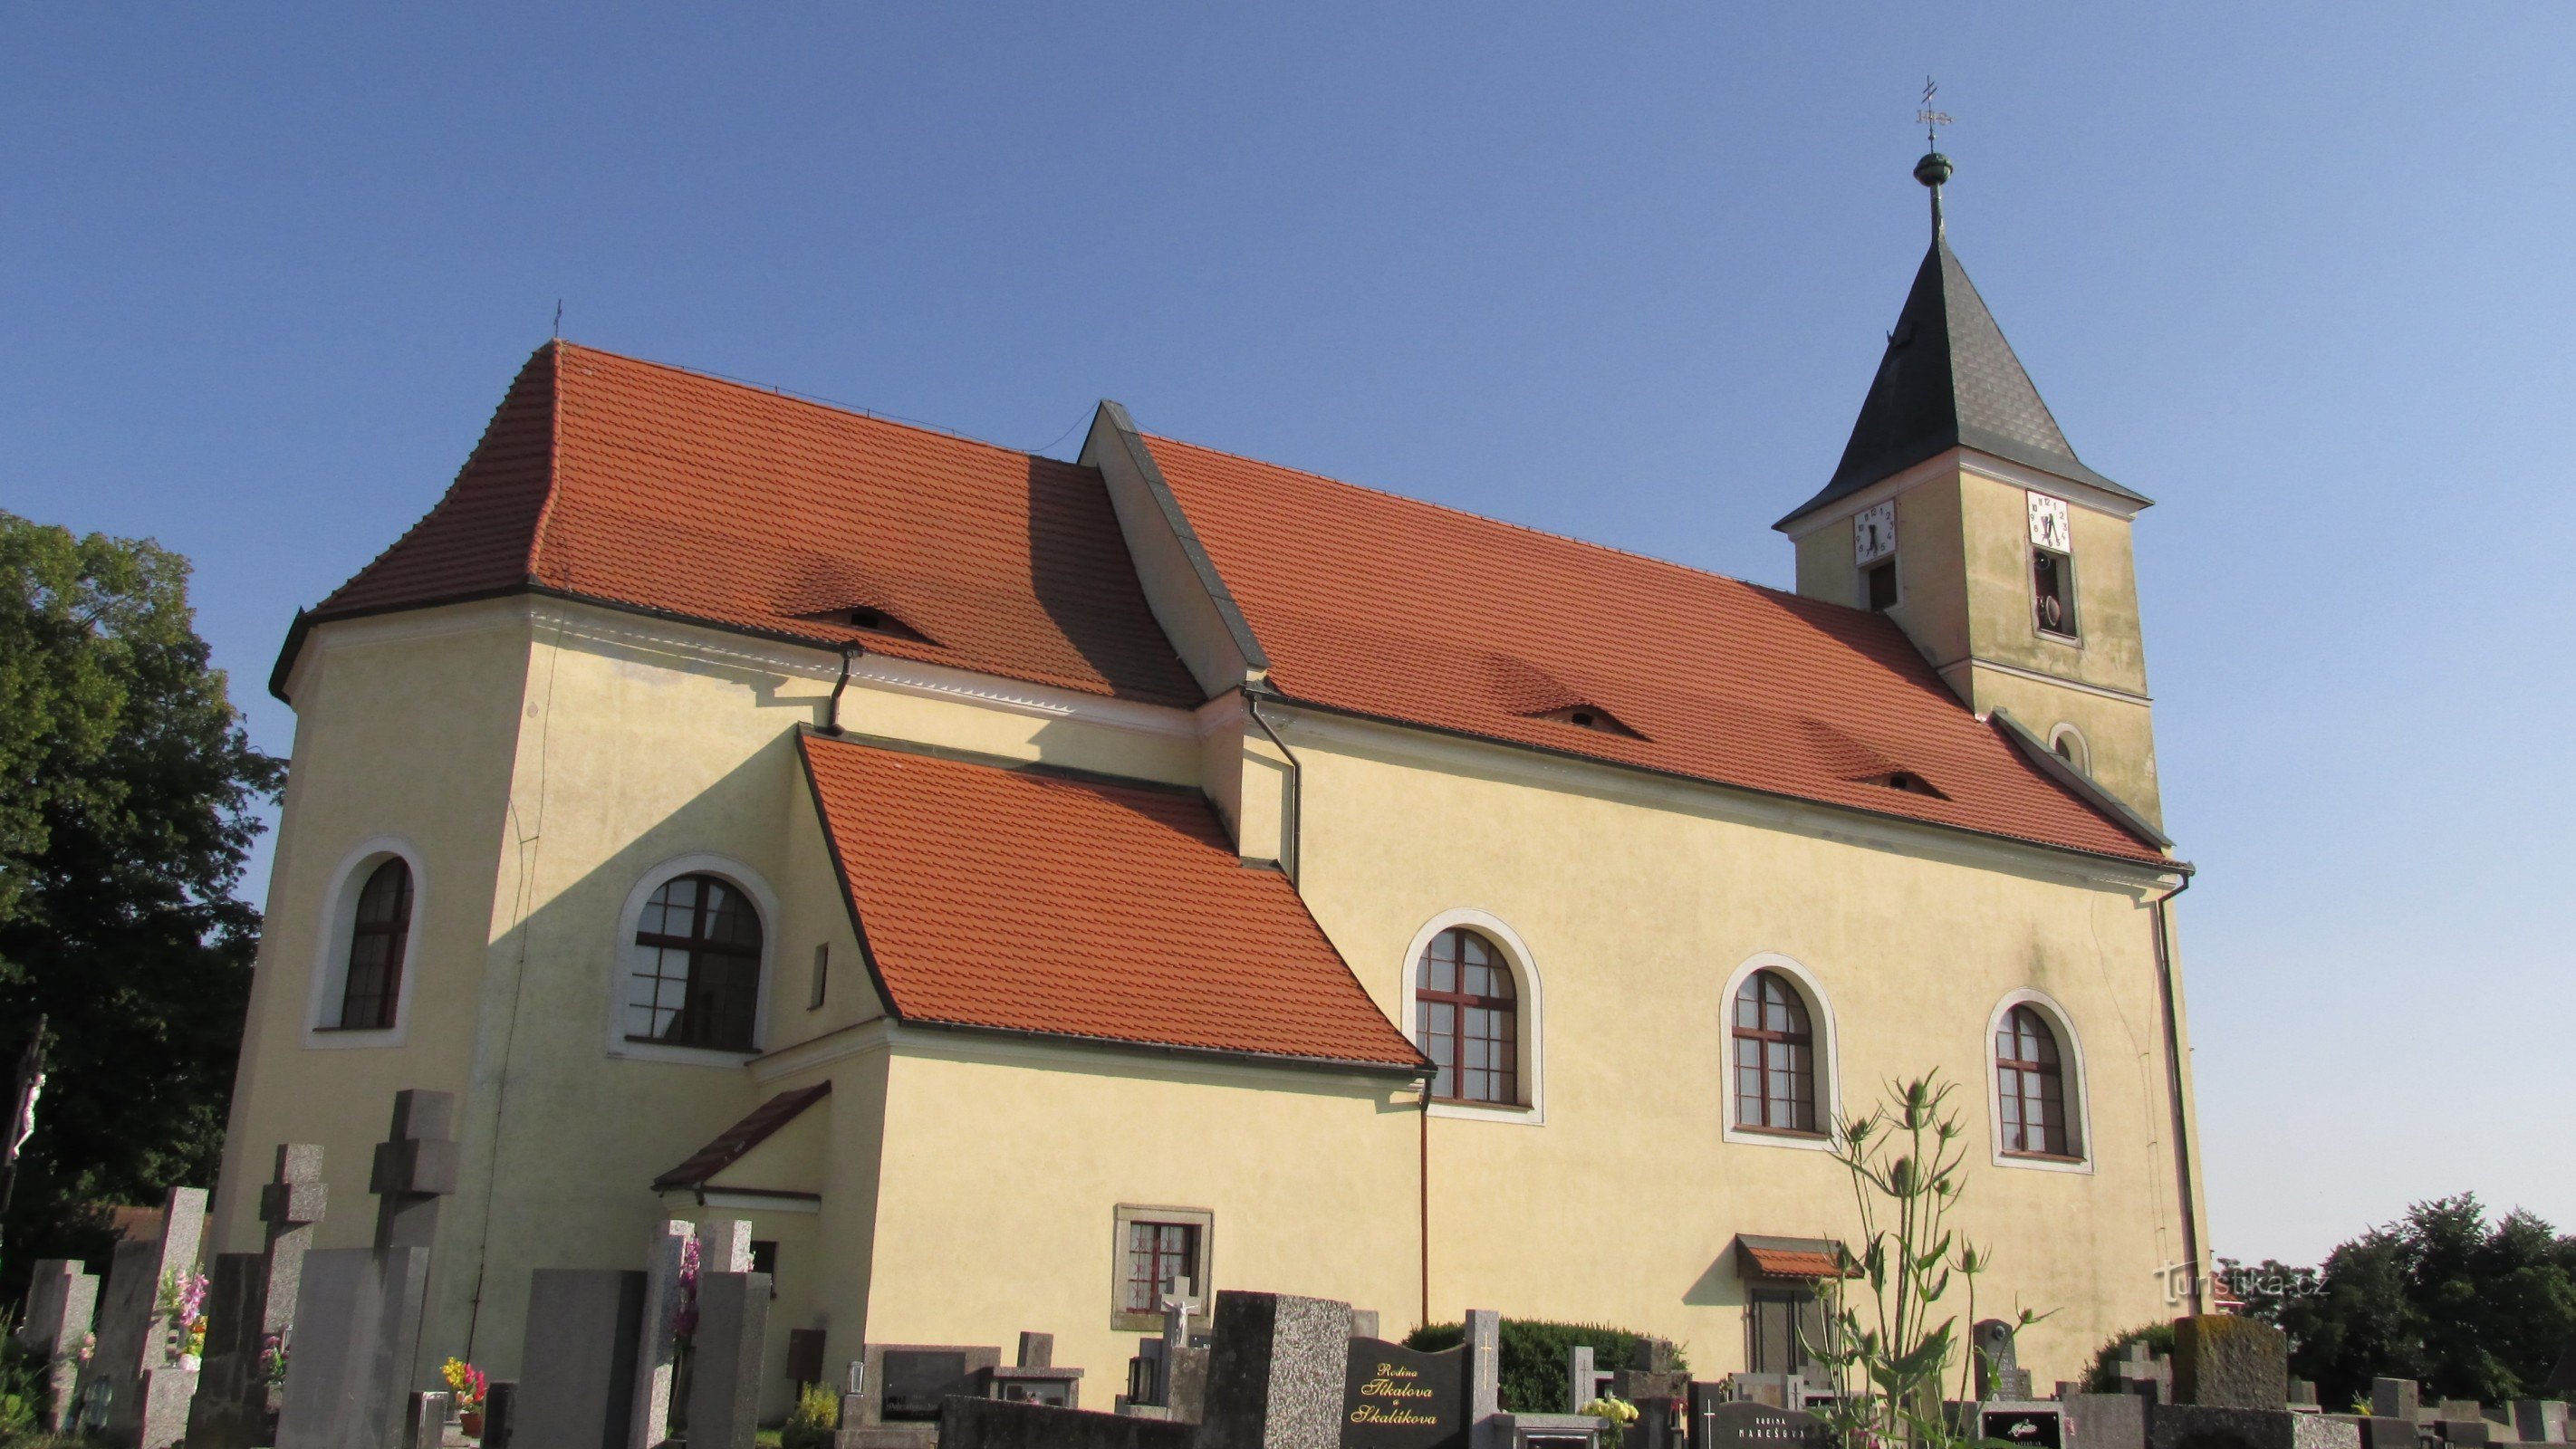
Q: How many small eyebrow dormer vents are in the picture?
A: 3